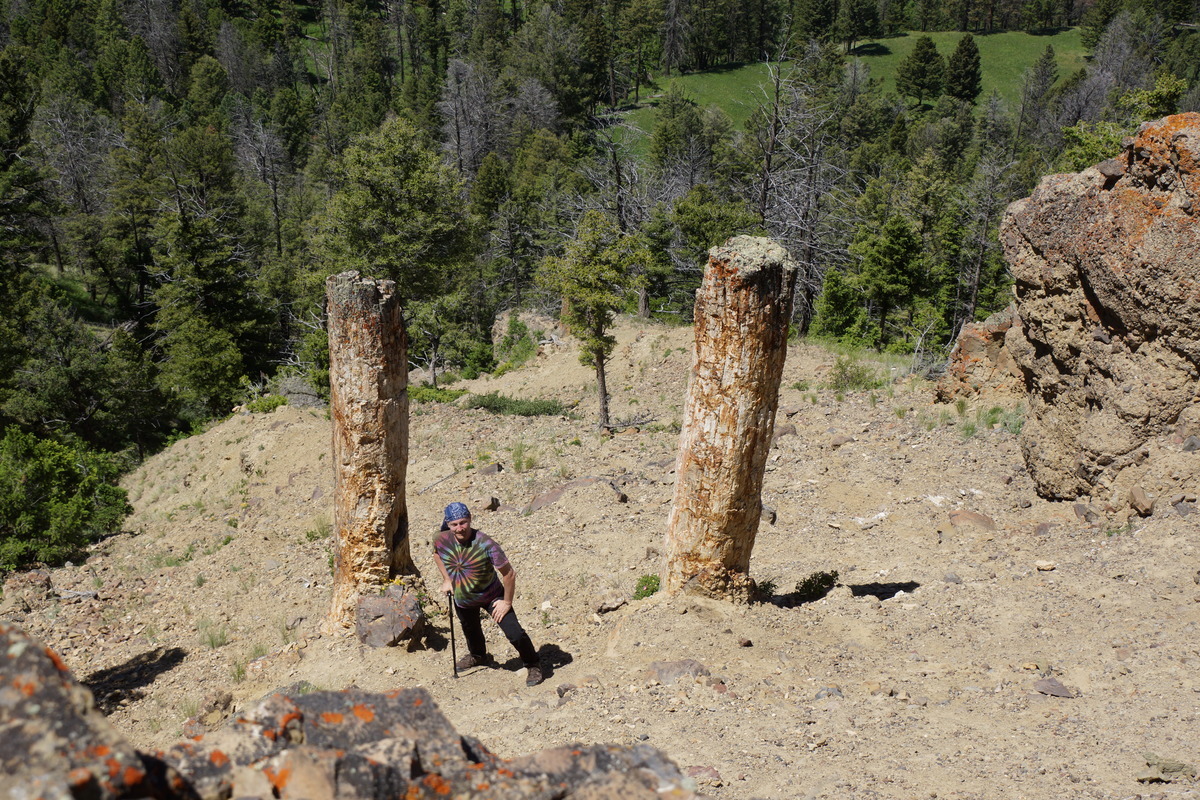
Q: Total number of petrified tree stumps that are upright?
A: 2